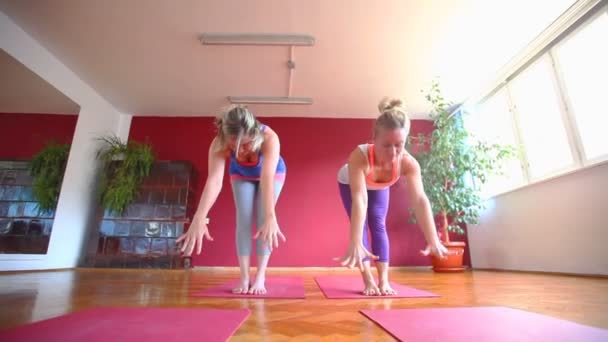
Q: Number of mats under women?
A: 2